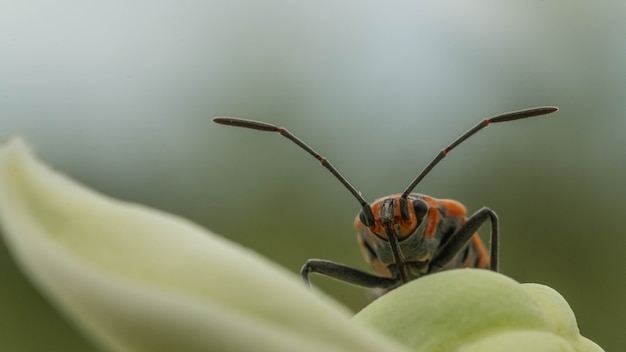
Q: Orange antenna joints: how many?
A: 4